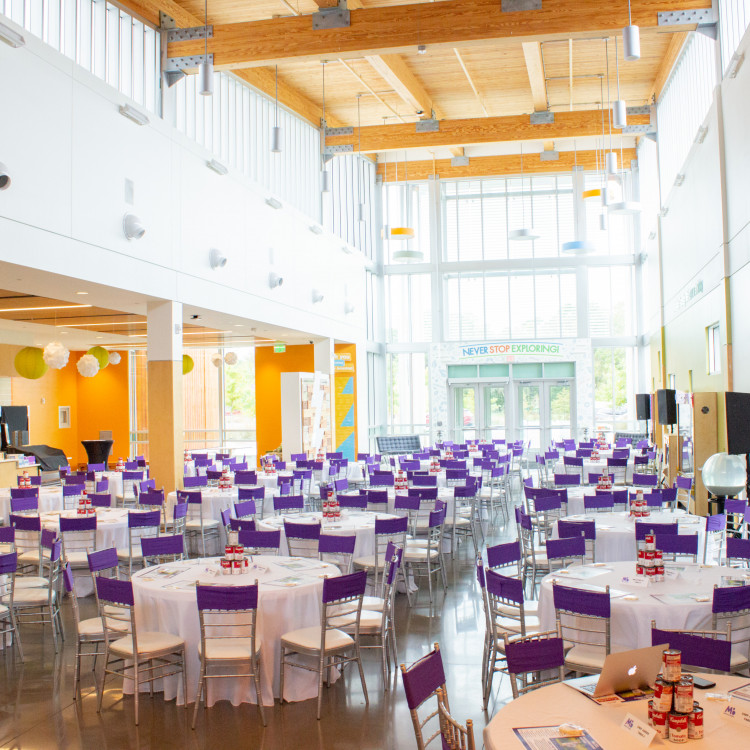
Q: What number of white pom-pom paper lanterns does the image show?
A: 5